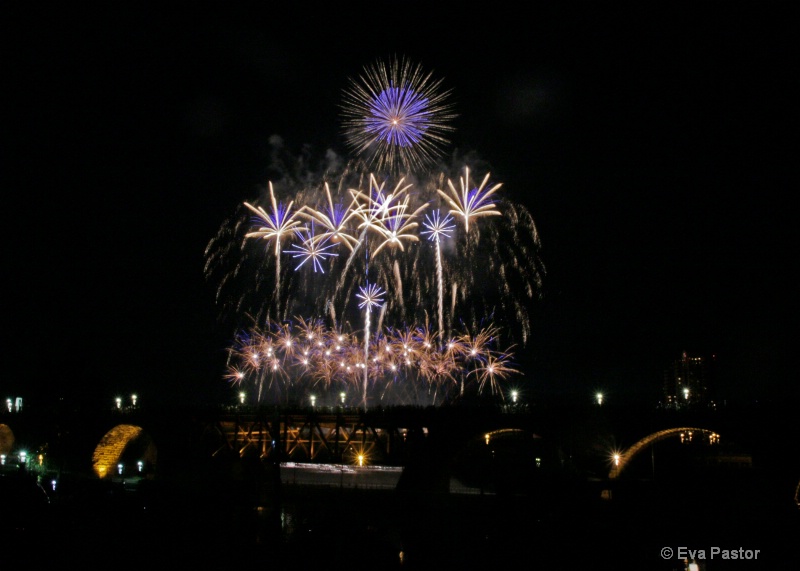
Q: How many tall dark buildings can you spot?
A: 1